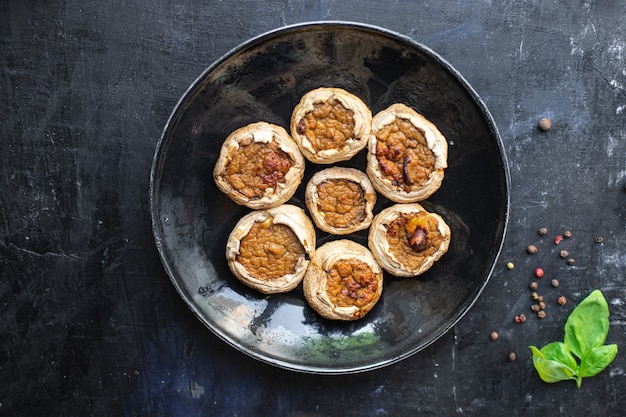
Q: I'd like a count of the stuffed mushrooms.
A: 7